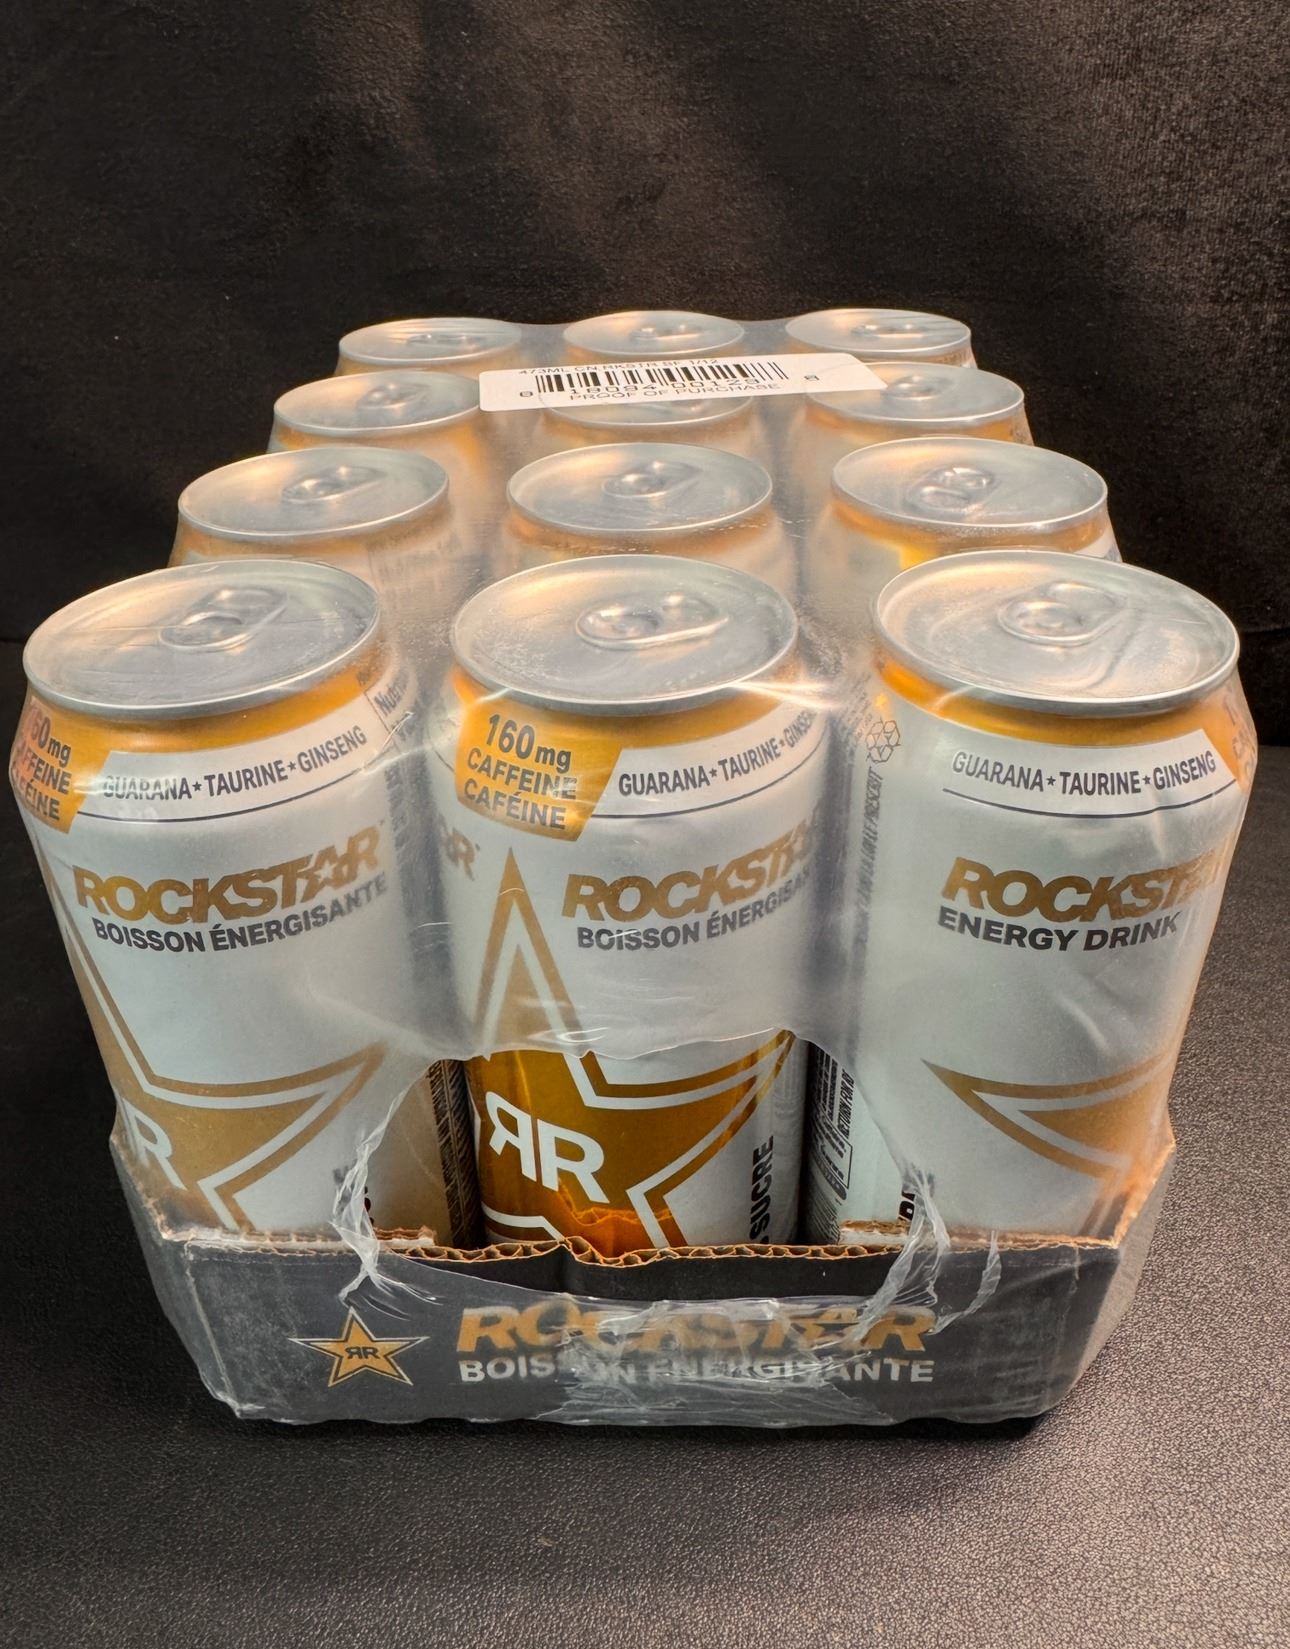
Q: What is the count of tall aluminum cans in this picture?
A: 12